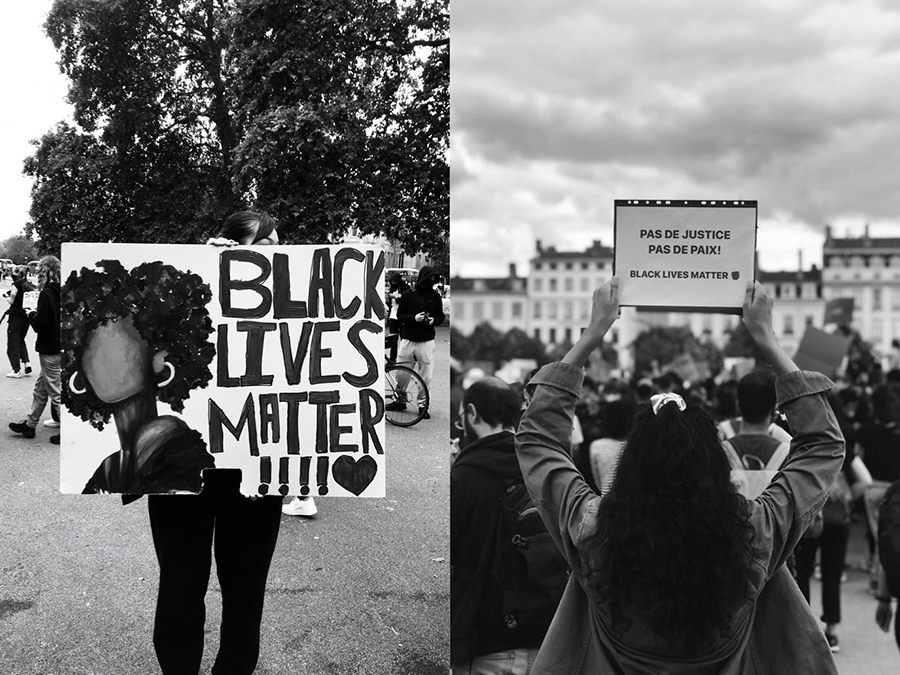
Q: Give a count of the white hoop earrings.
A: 2